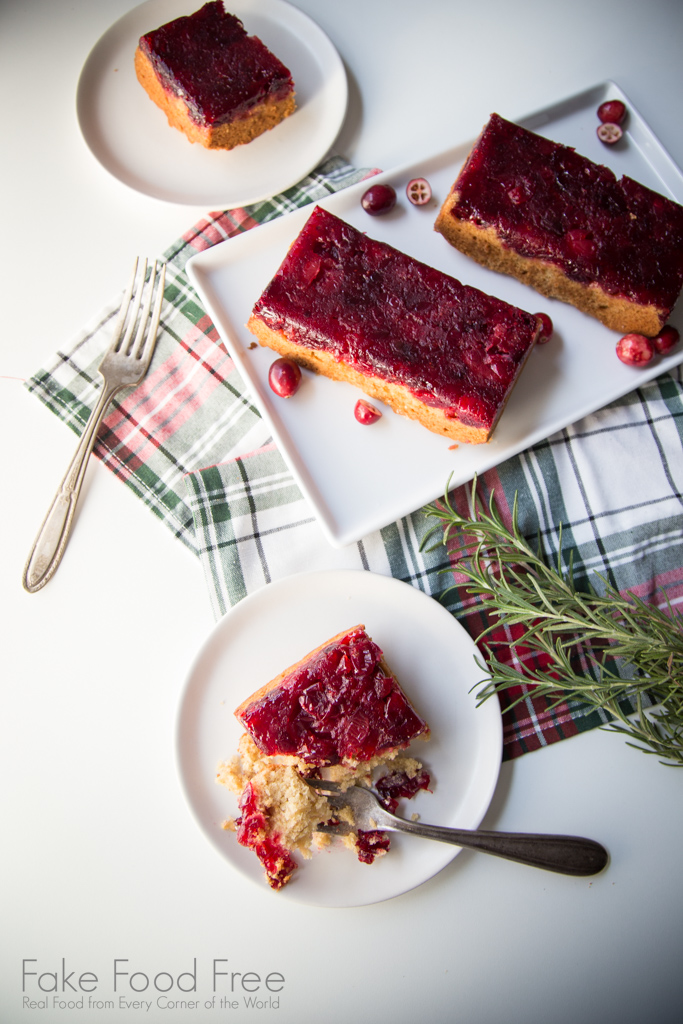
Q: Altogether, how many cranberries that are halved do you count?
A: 3